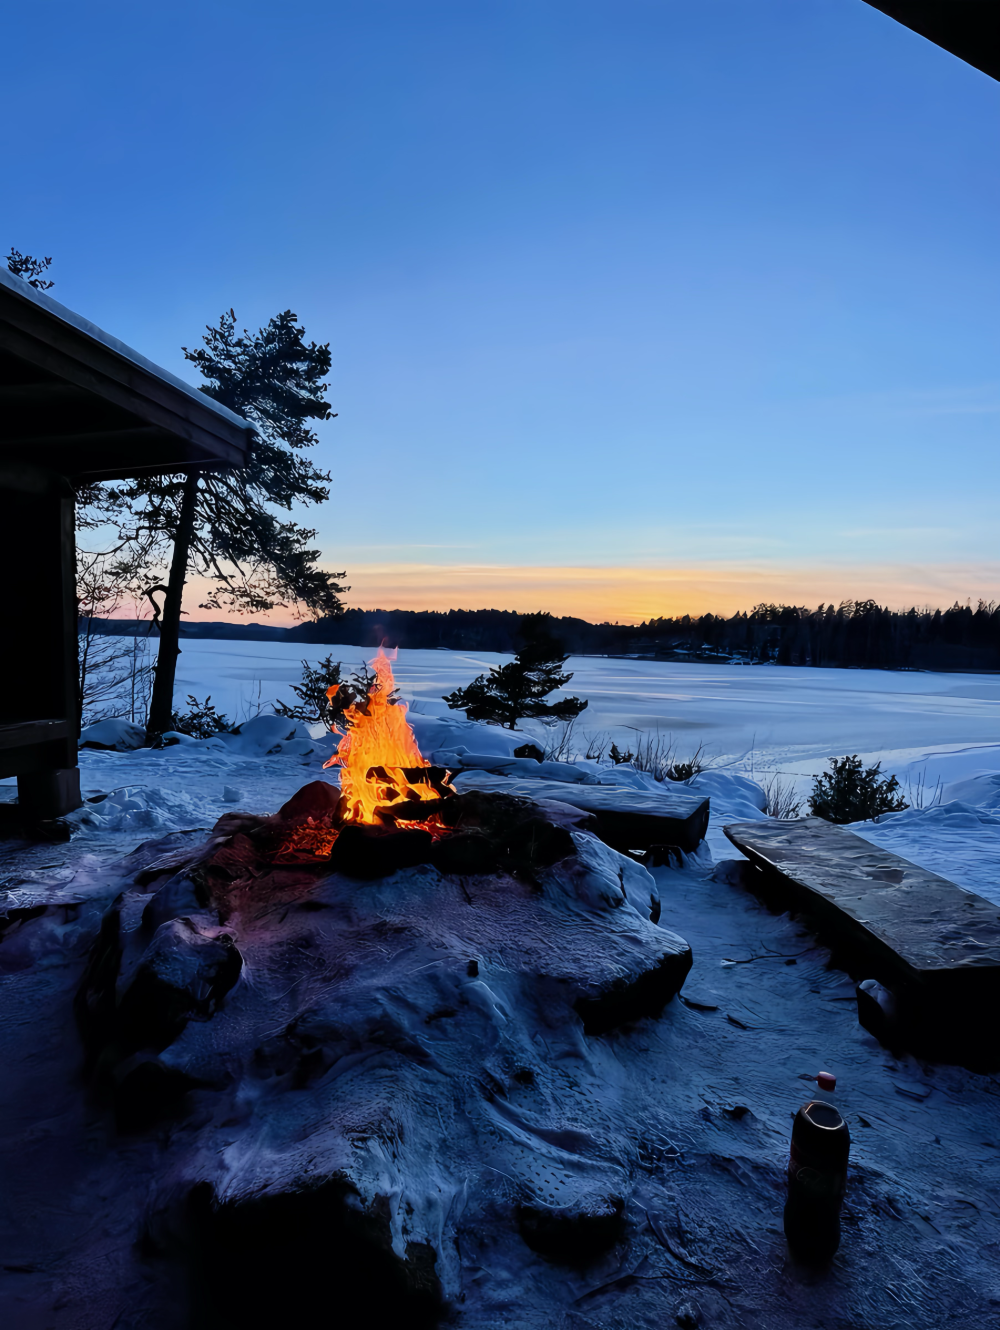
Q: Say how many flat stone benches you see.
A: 2